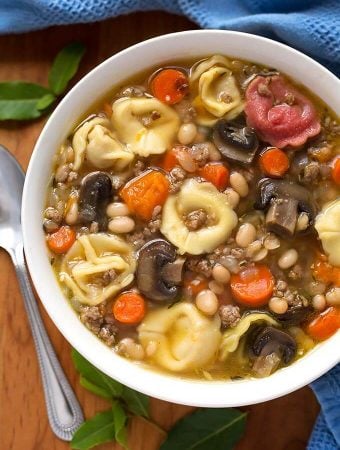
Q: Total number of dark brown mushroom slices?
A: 5